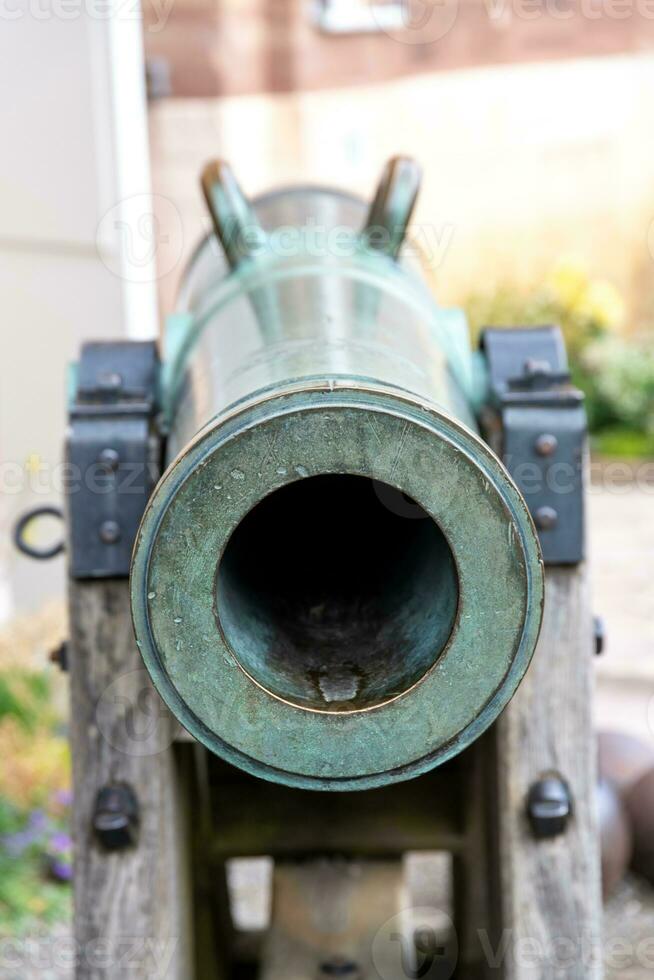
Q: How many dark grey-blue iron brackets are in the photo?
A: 2